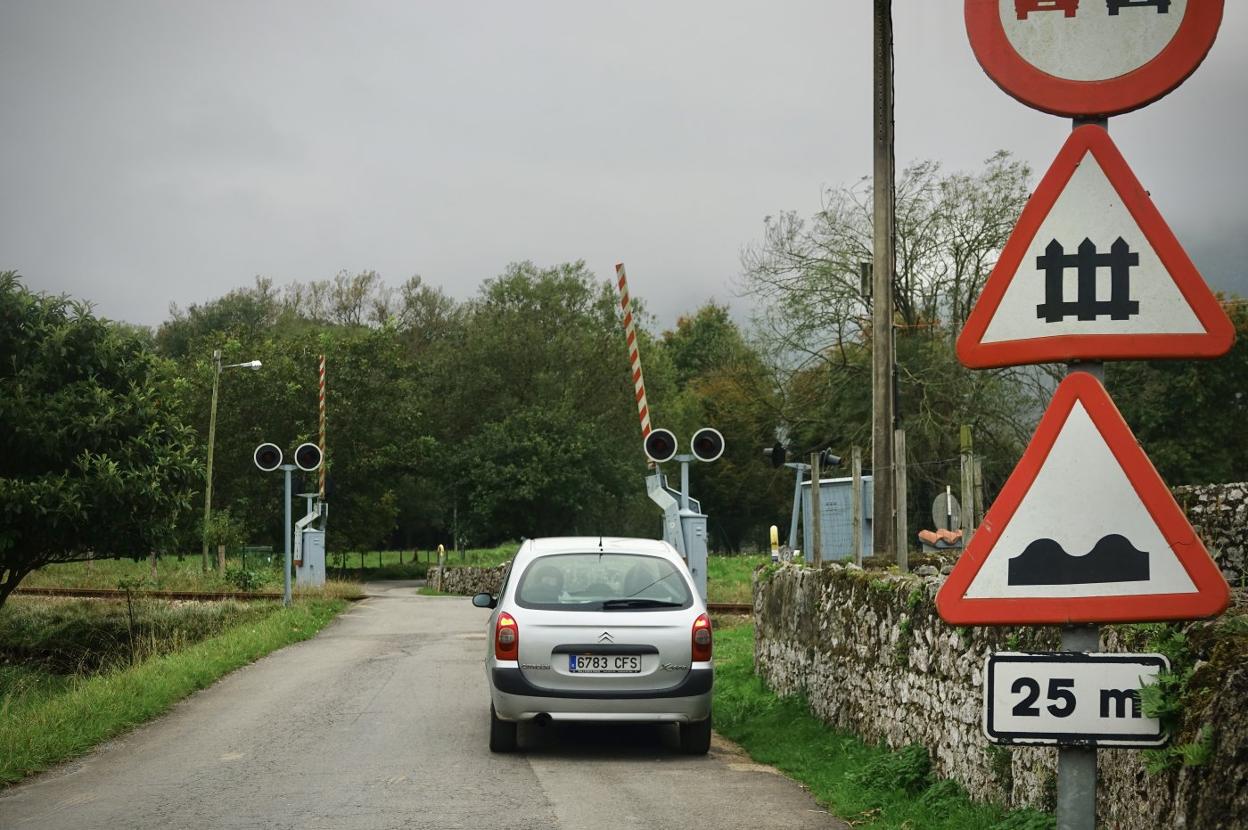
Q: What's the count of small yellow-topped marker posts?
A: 2